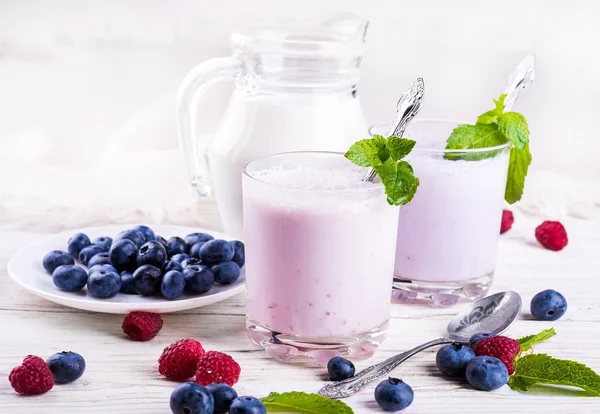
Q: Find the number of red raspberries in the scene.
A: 7